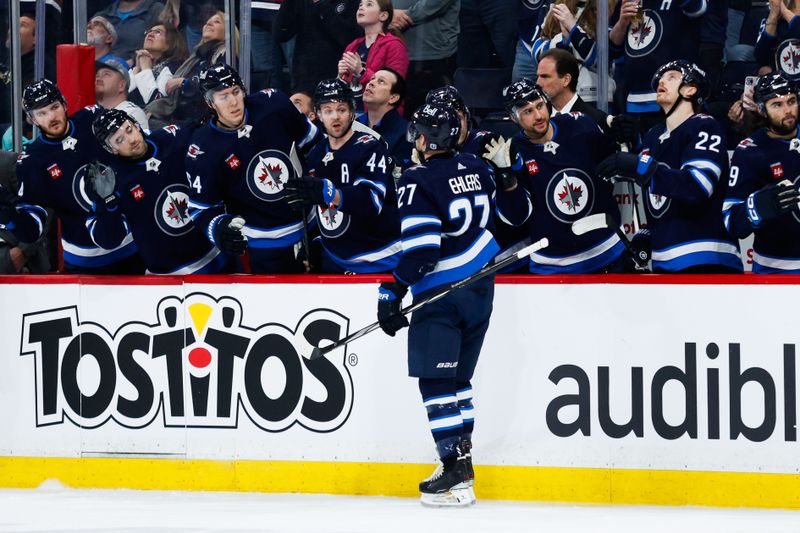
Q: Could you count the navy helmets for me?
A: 9